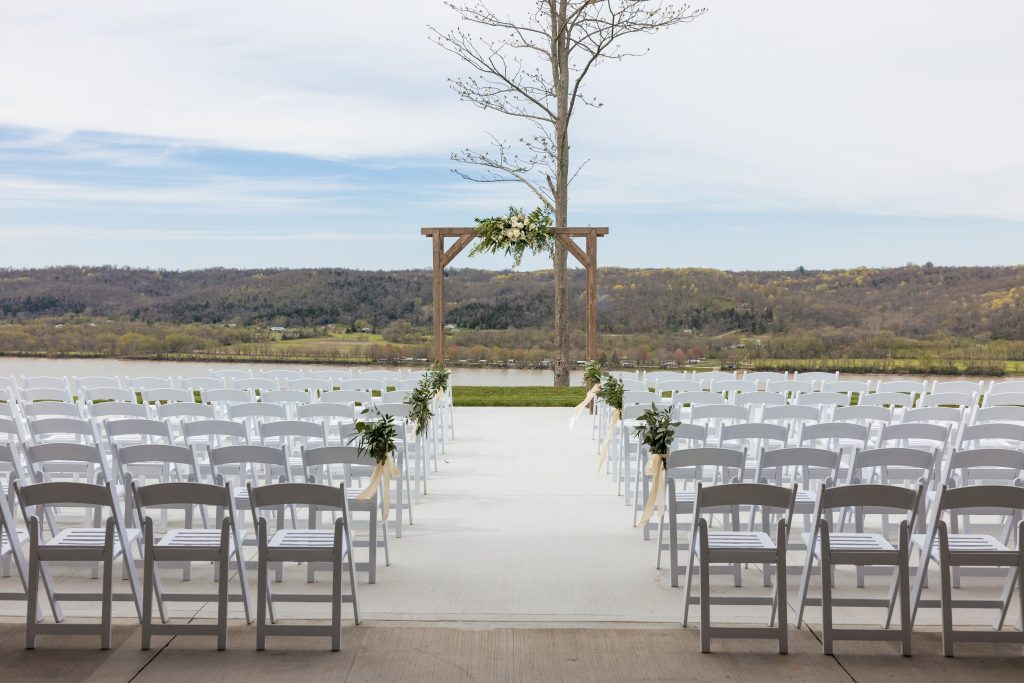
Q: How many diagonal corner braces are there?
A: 2